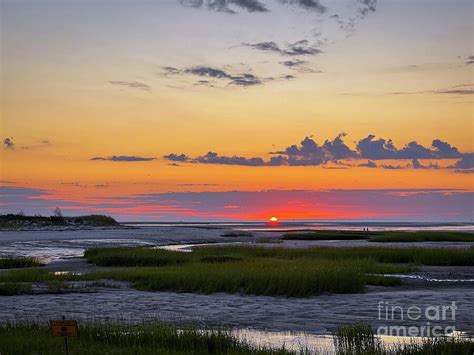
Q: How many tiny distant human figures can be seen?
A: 2